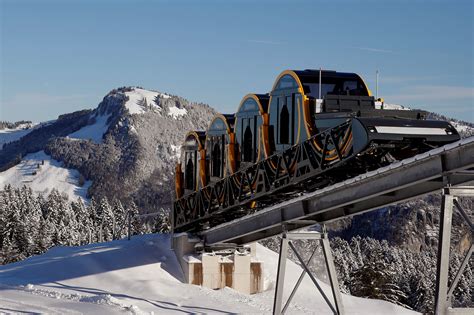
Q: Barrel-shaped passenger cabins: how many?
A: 4